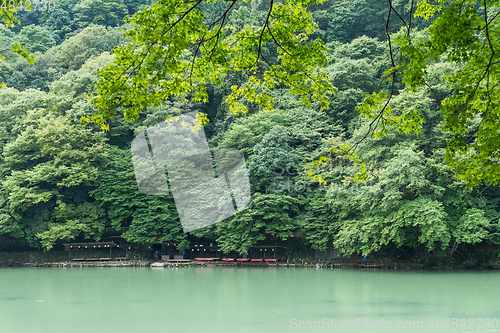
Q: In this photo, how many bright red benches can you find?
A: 5